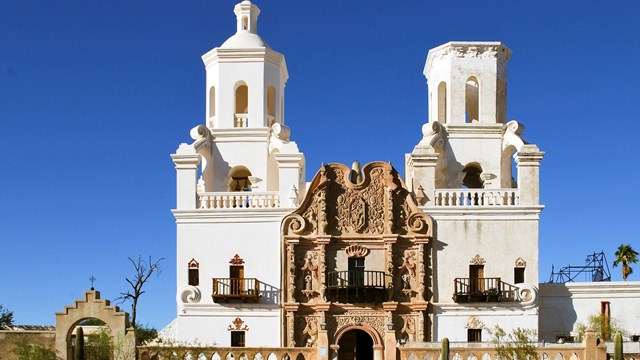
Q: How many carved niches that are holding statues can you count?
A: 4